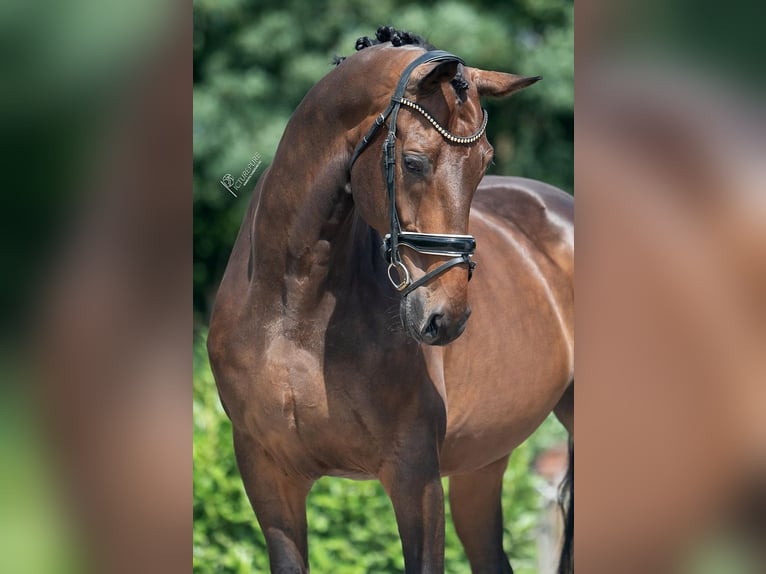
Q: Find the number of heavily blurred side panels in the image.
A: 2